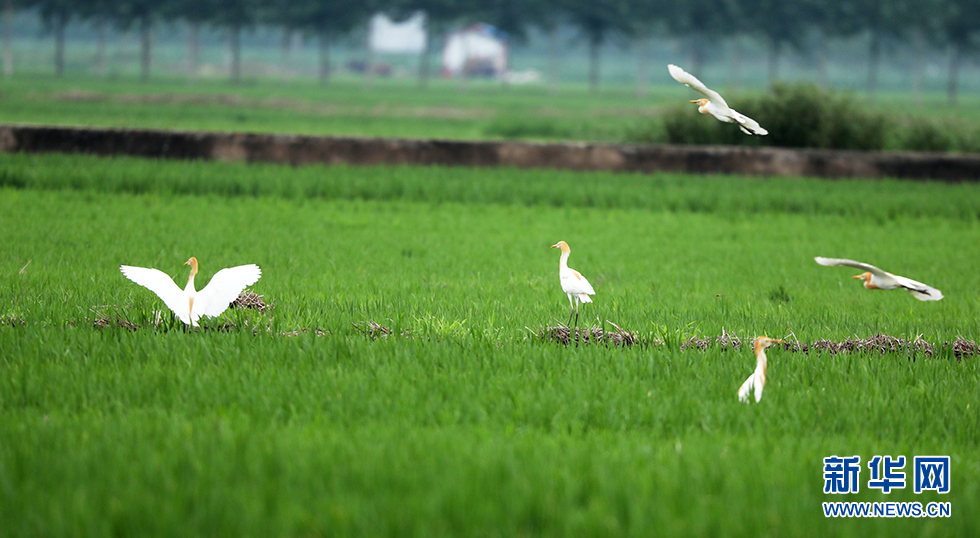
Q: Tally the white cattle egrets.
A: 5